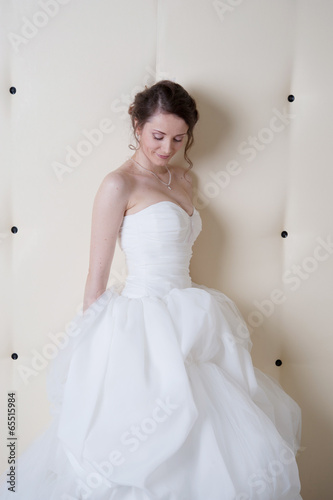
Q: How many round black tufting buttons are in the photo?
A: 6